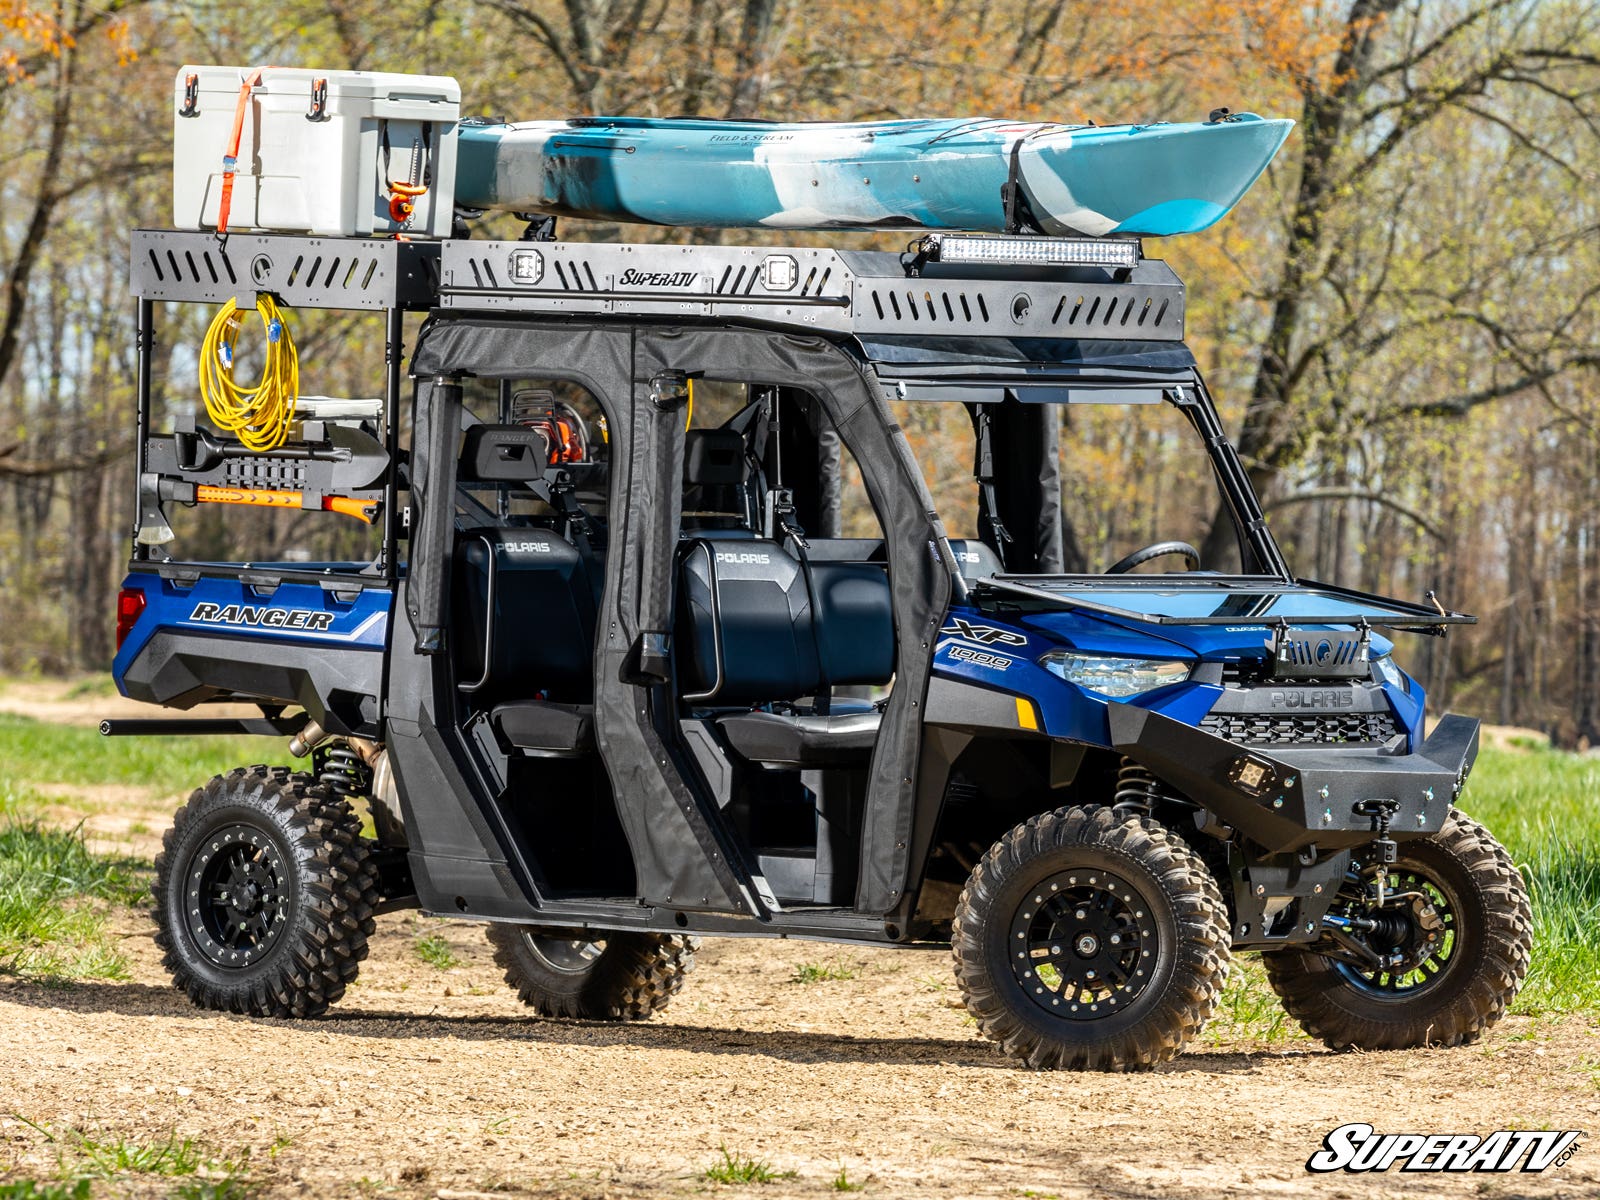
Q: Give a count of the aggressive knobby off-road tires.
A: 4